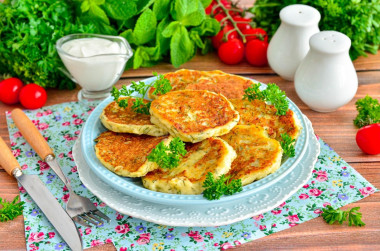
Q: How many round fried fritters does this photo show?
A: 8